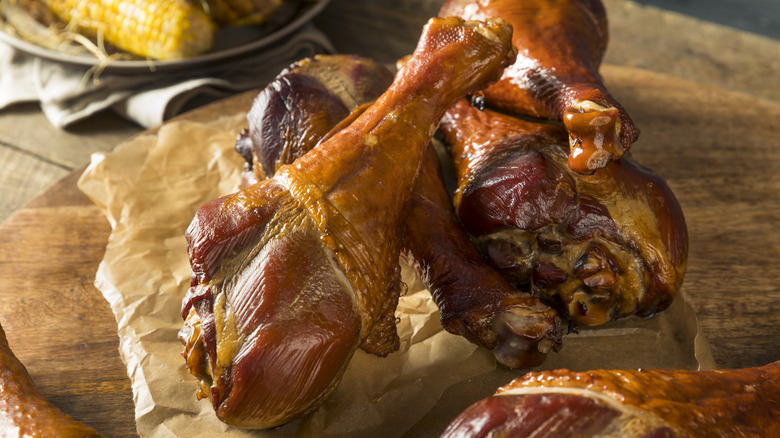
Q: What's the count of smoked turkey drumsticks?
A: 6